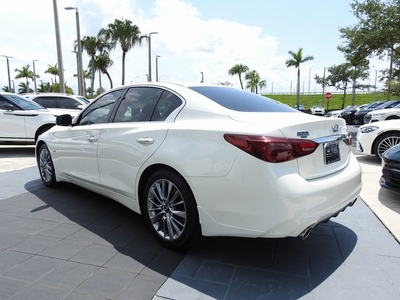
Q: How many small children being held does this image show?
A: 0